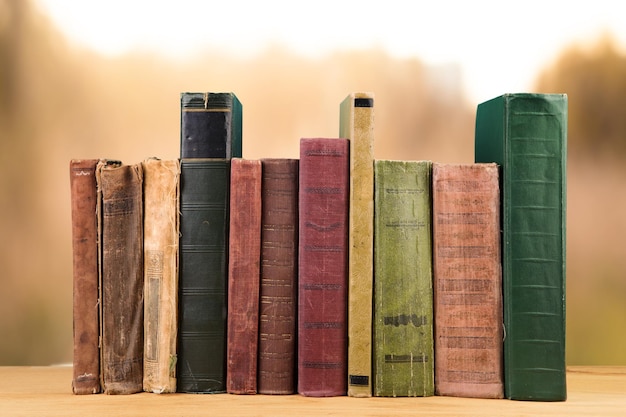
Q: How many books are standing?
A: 11